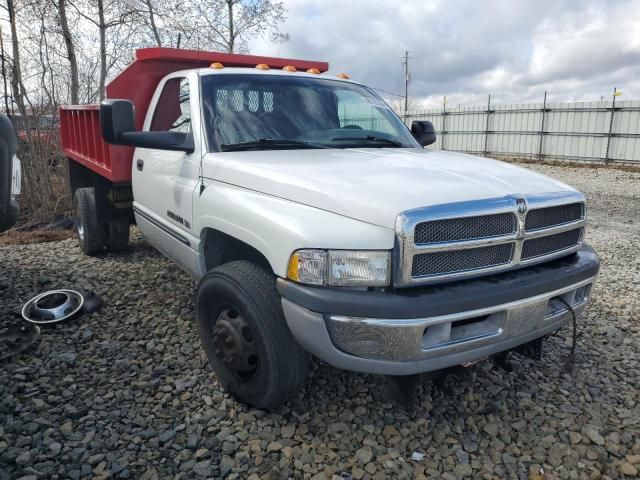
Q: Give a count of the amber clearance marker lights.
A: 5